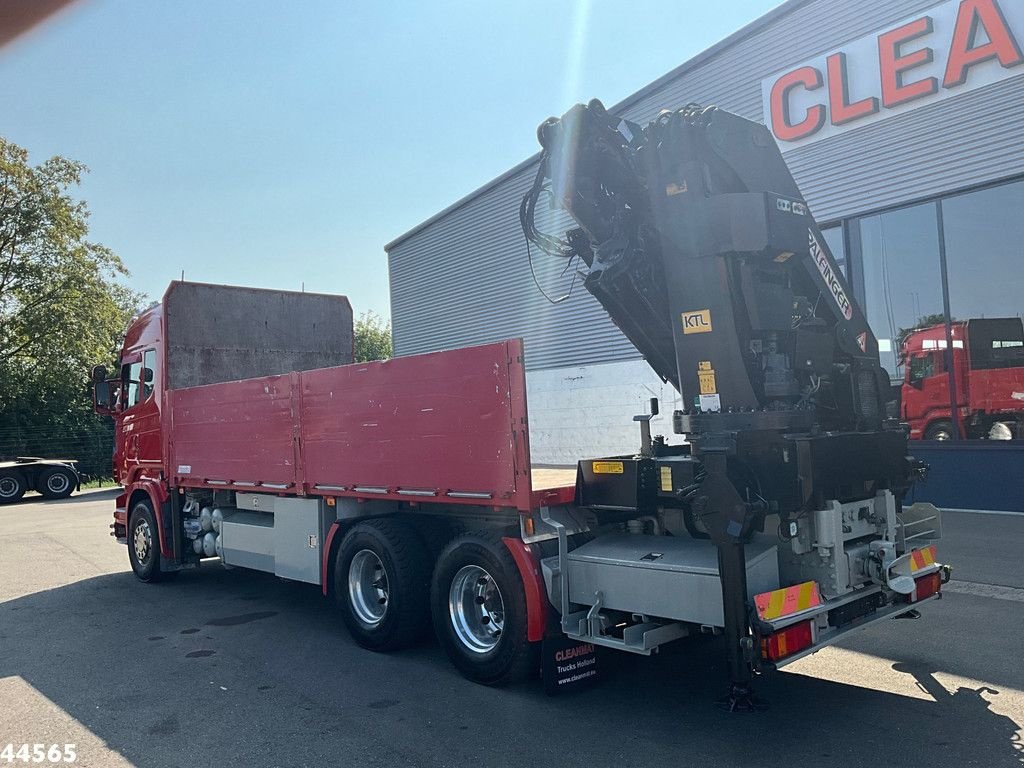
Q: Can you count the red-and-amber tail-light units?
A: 2